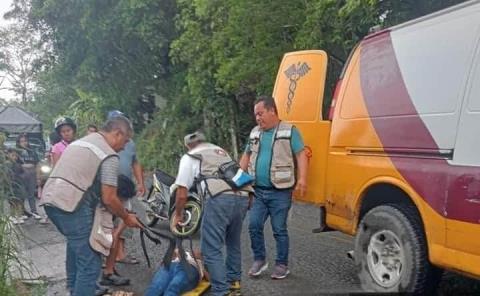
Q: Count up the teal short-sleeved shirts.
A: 1